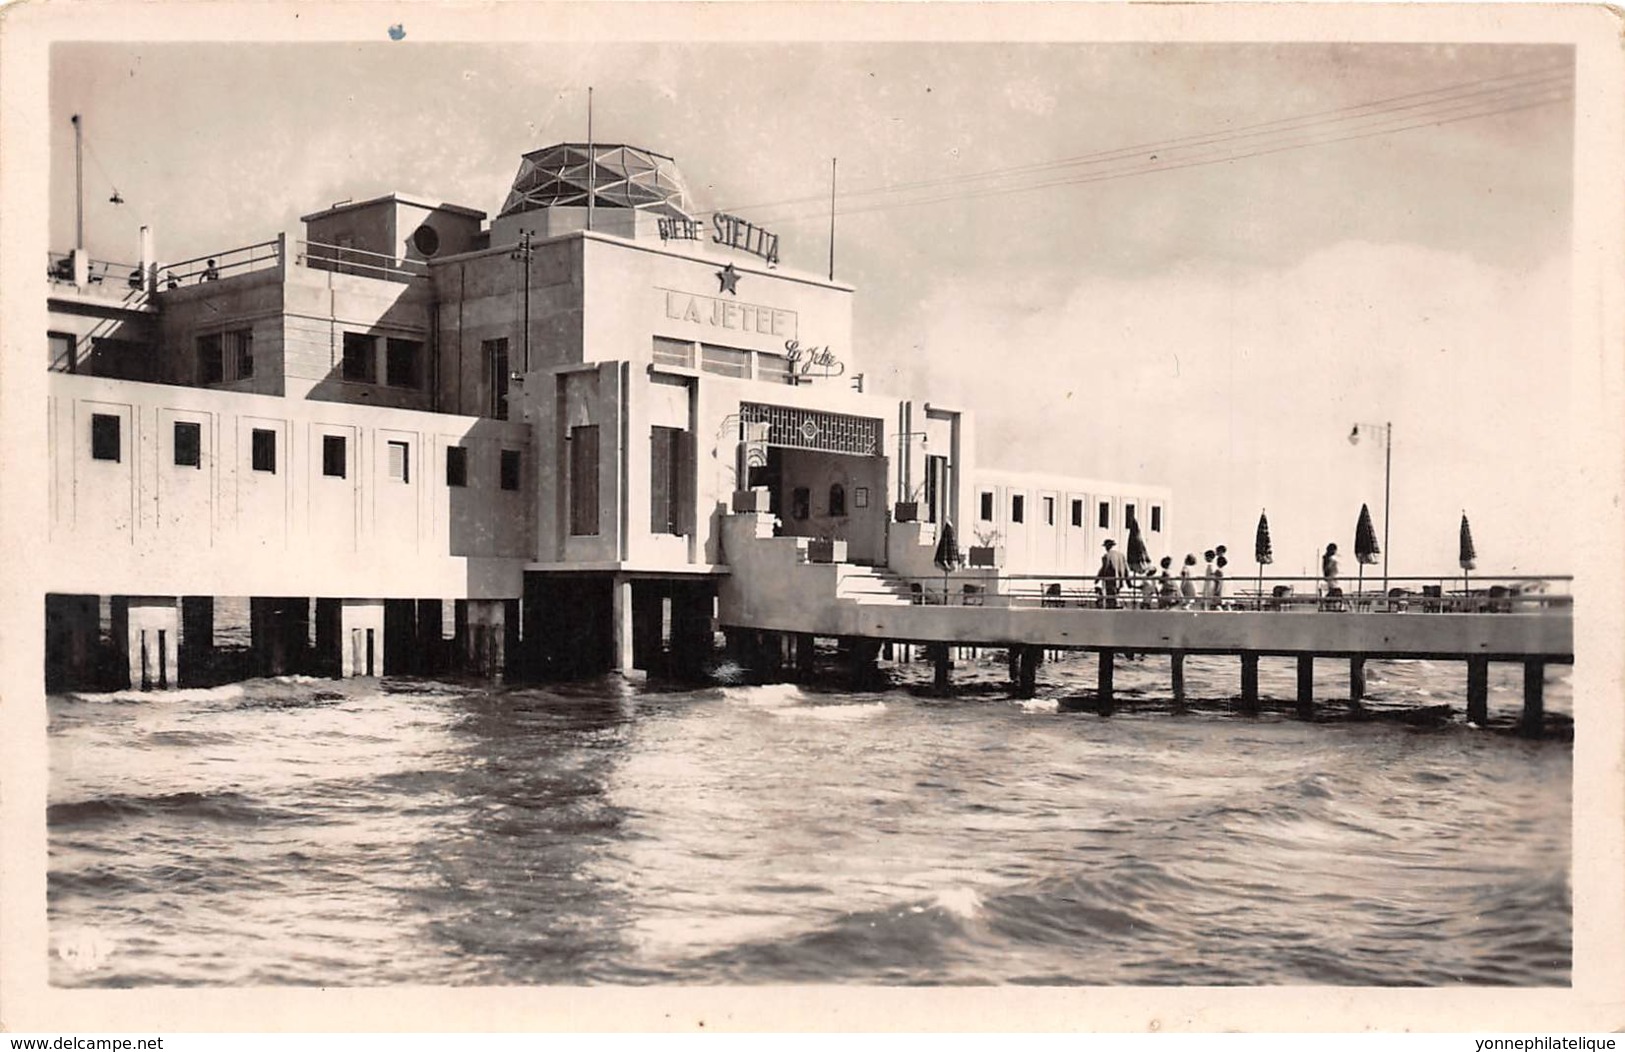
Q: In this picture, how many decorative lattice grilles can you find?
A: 1